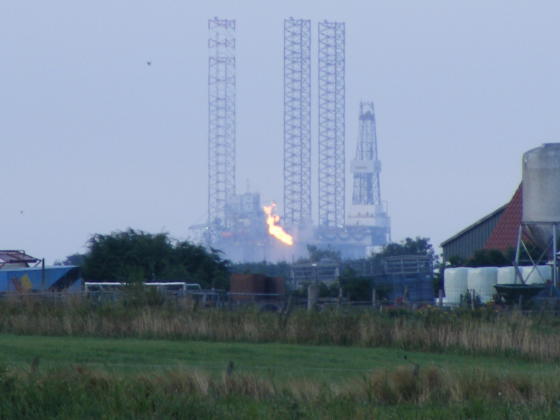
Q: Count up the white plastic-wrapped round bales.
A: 4